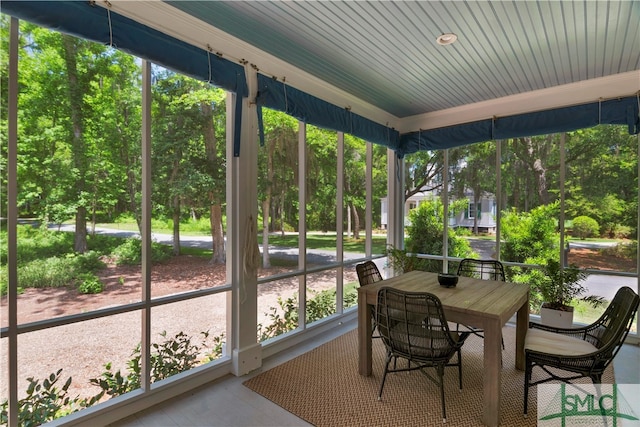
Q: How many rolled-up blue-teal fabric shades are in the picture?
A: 3